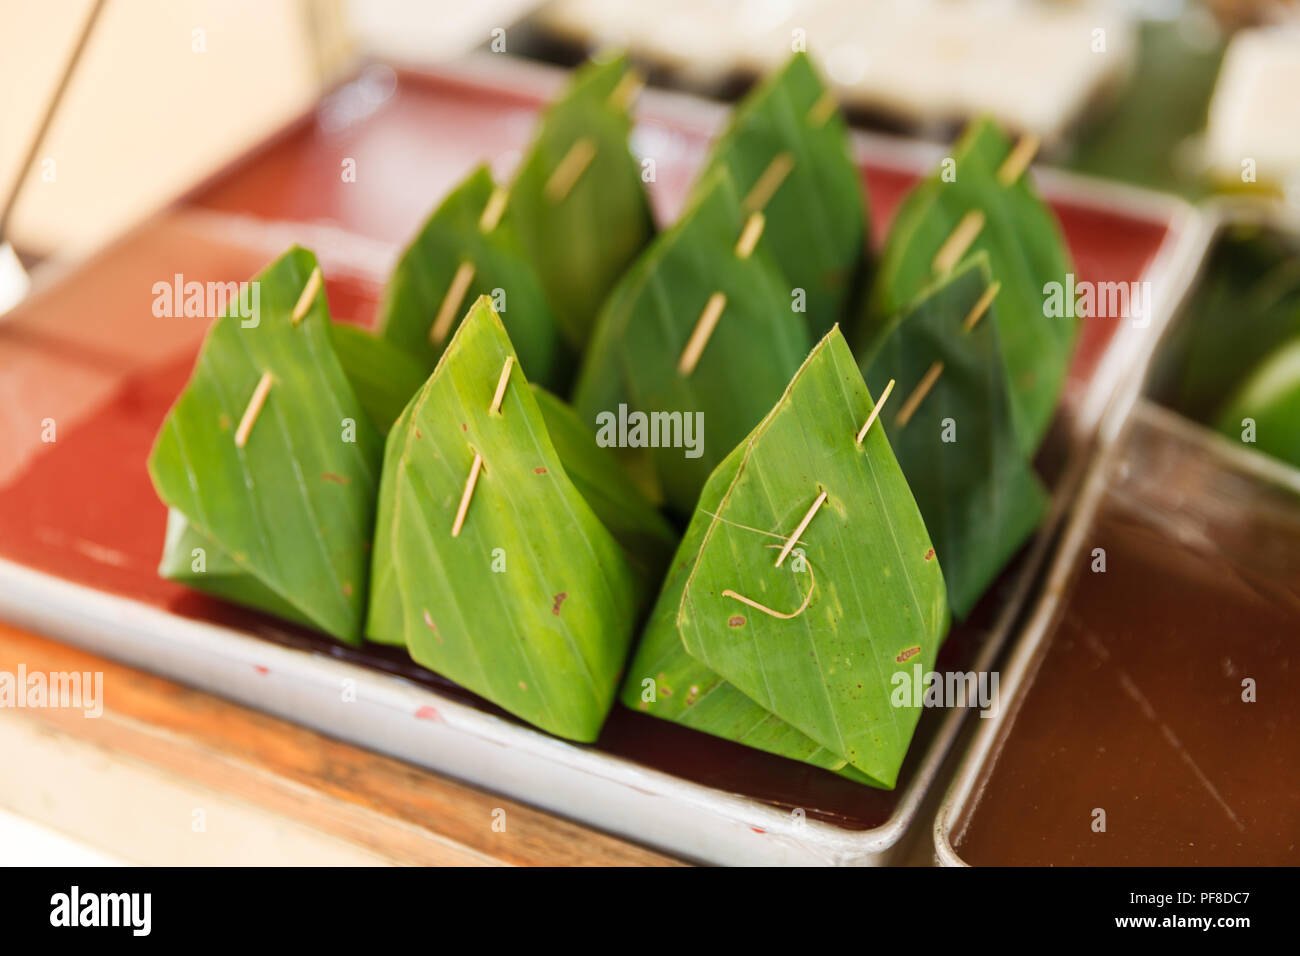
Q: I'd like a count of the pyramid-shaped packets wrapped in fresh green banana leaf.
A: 9